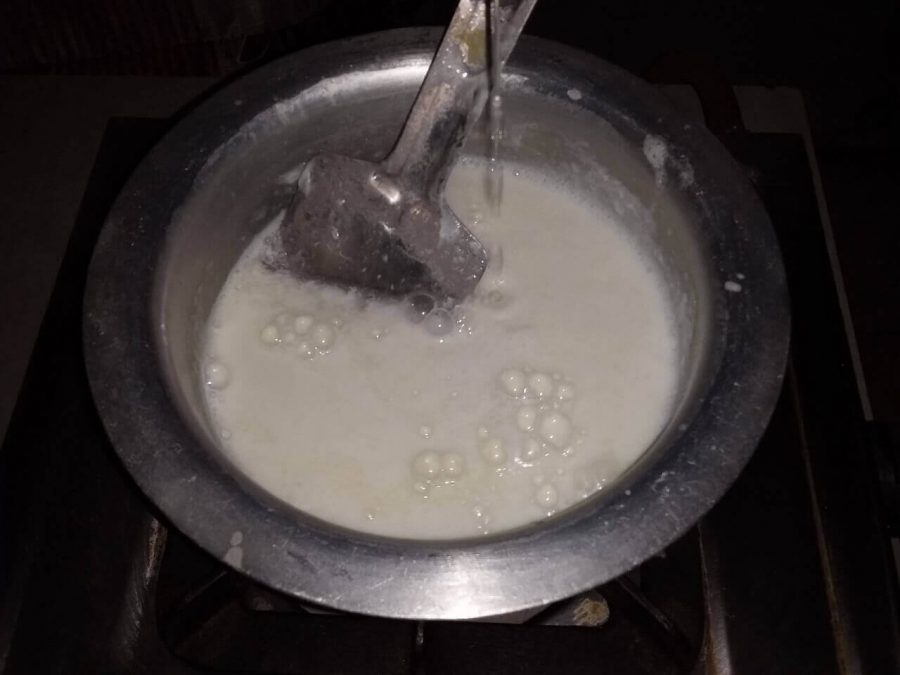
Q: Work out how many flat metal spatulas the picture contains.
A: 1